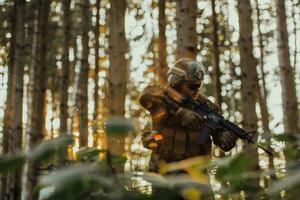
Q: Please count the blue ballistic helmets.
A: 0